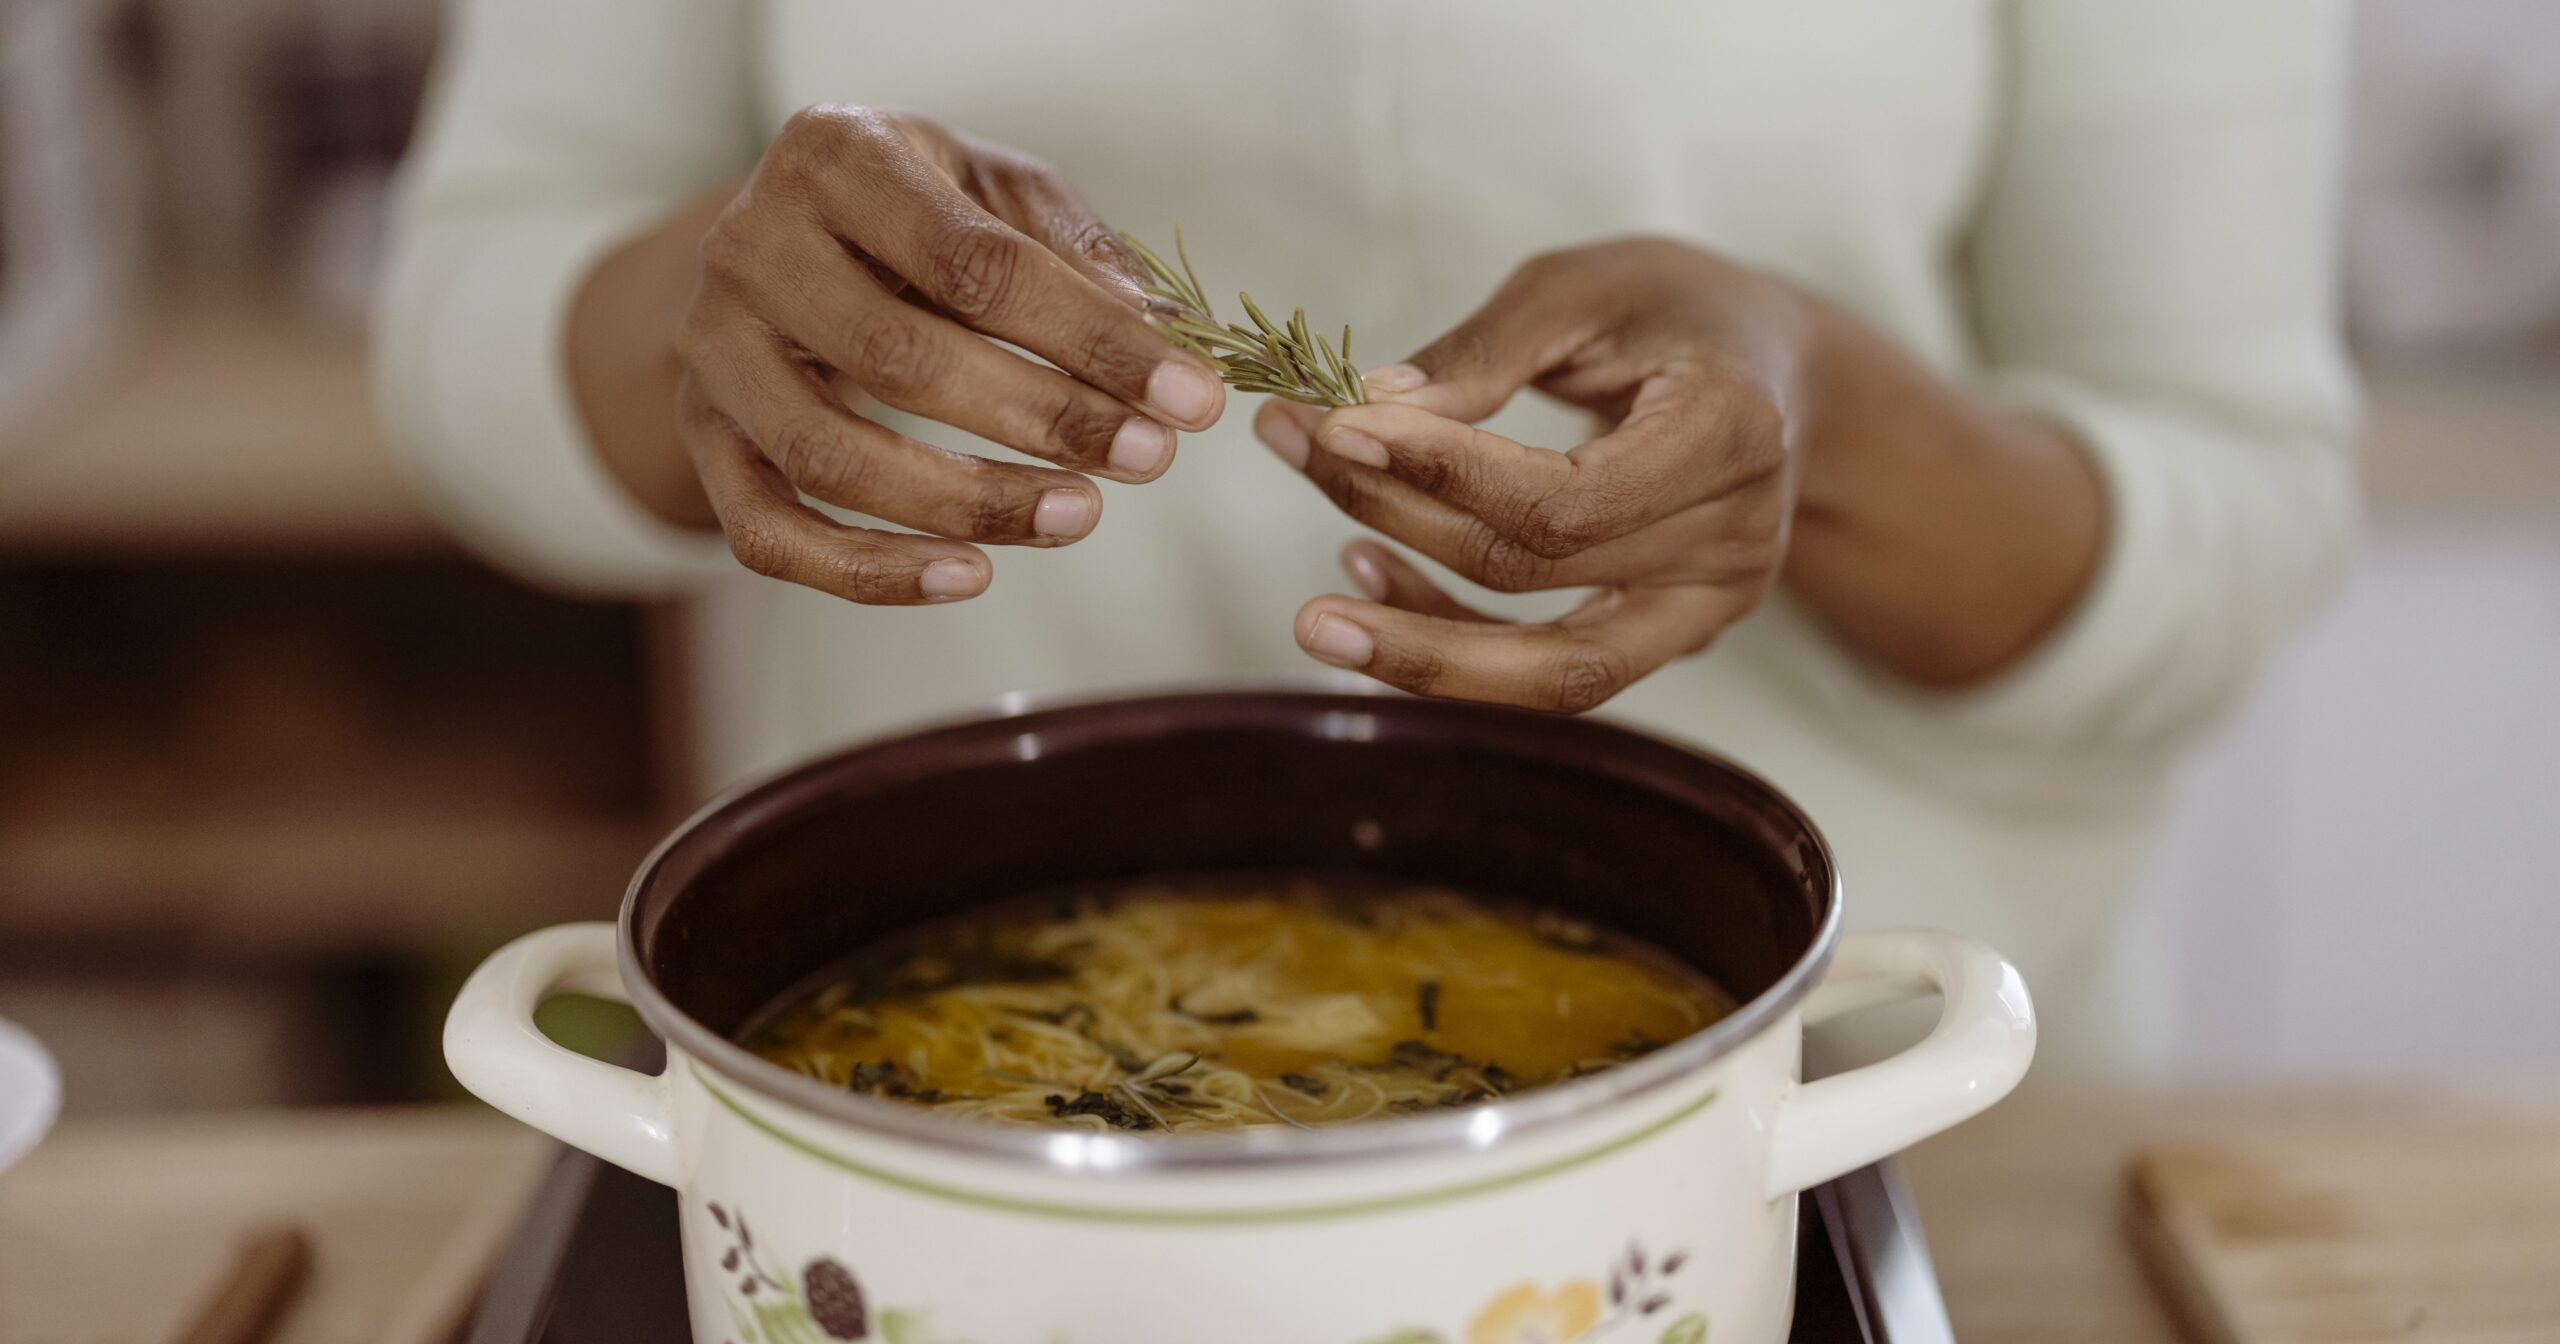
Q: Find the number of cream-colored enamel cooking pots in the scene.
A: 1